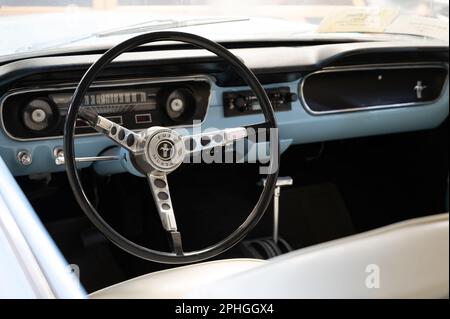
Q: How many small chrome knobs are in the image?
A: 2